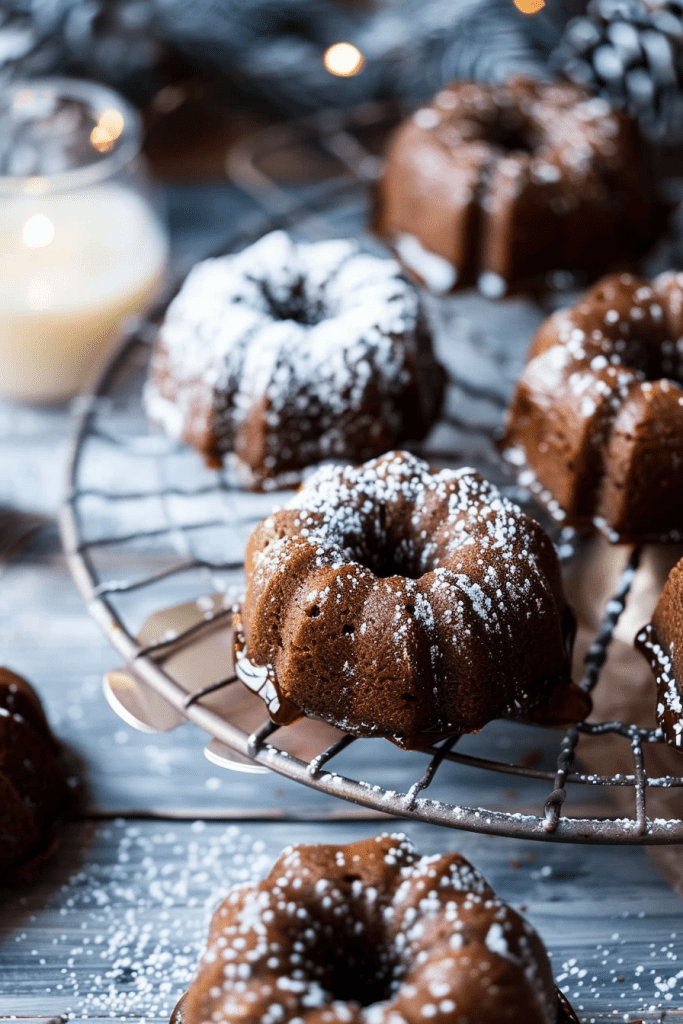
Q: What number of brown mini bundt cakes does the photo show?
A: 7